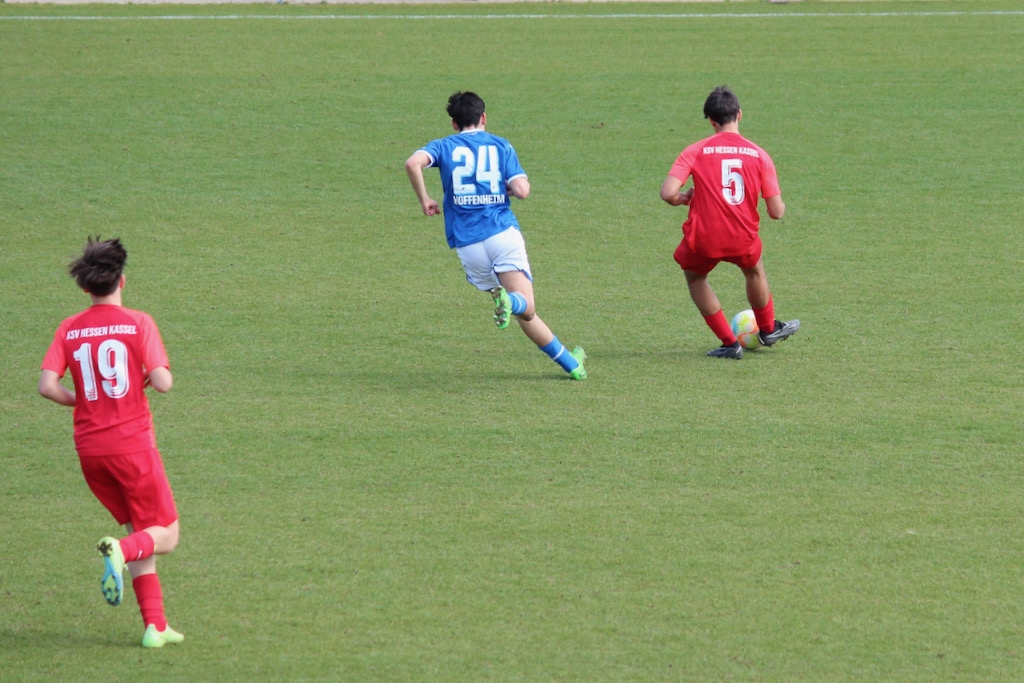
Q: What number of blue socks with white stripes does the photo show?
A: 2